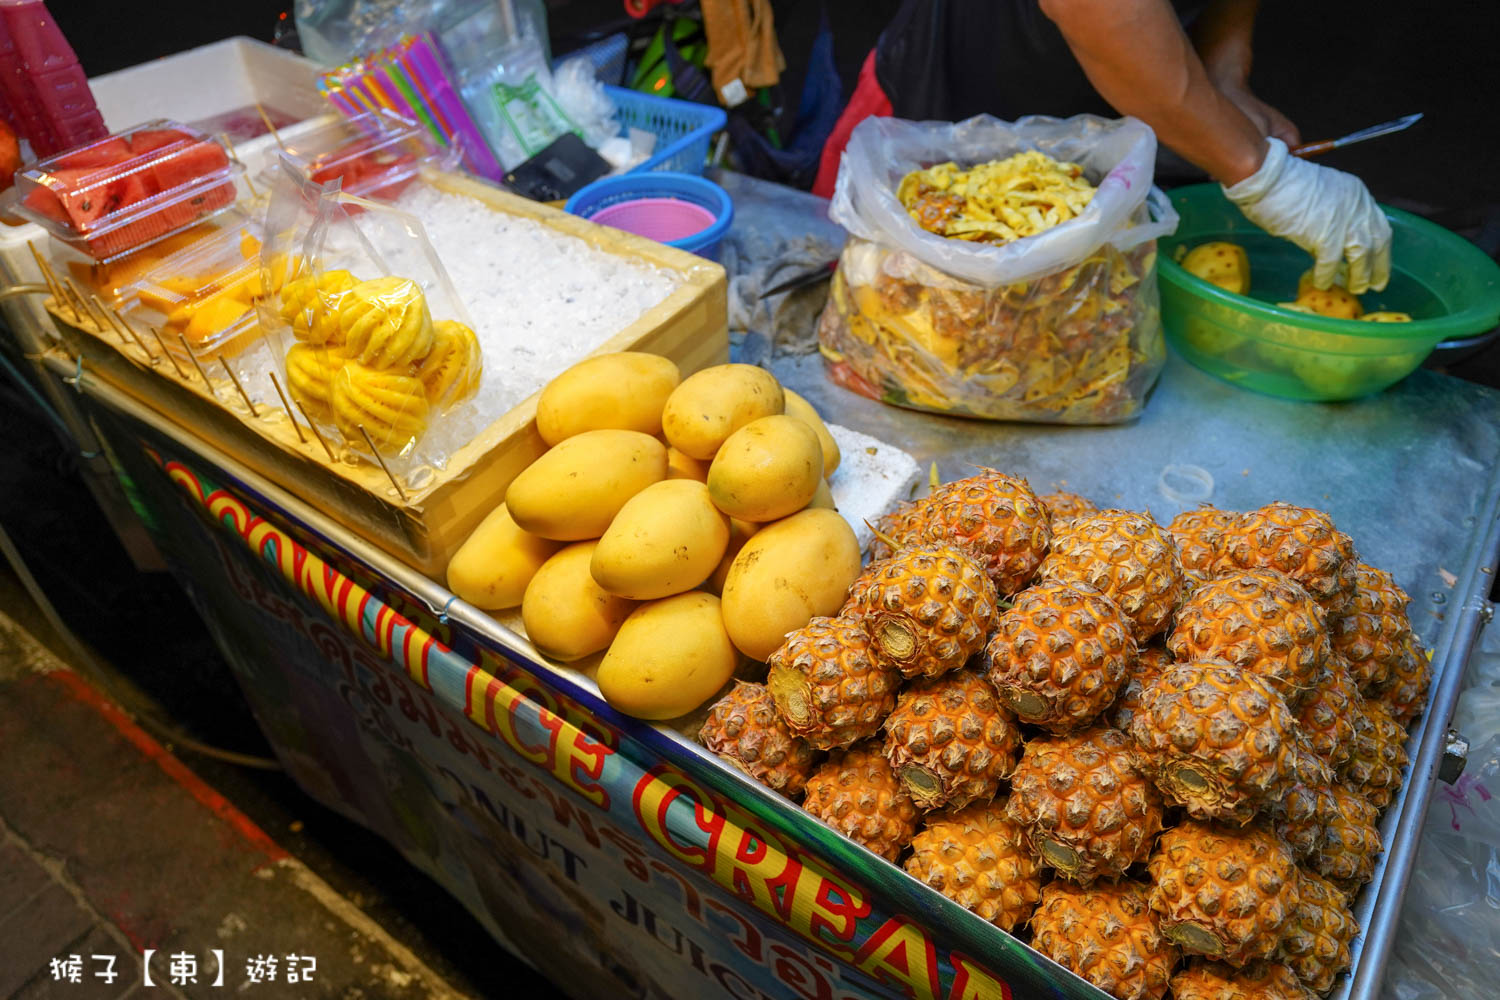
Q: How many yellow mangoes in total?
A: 13